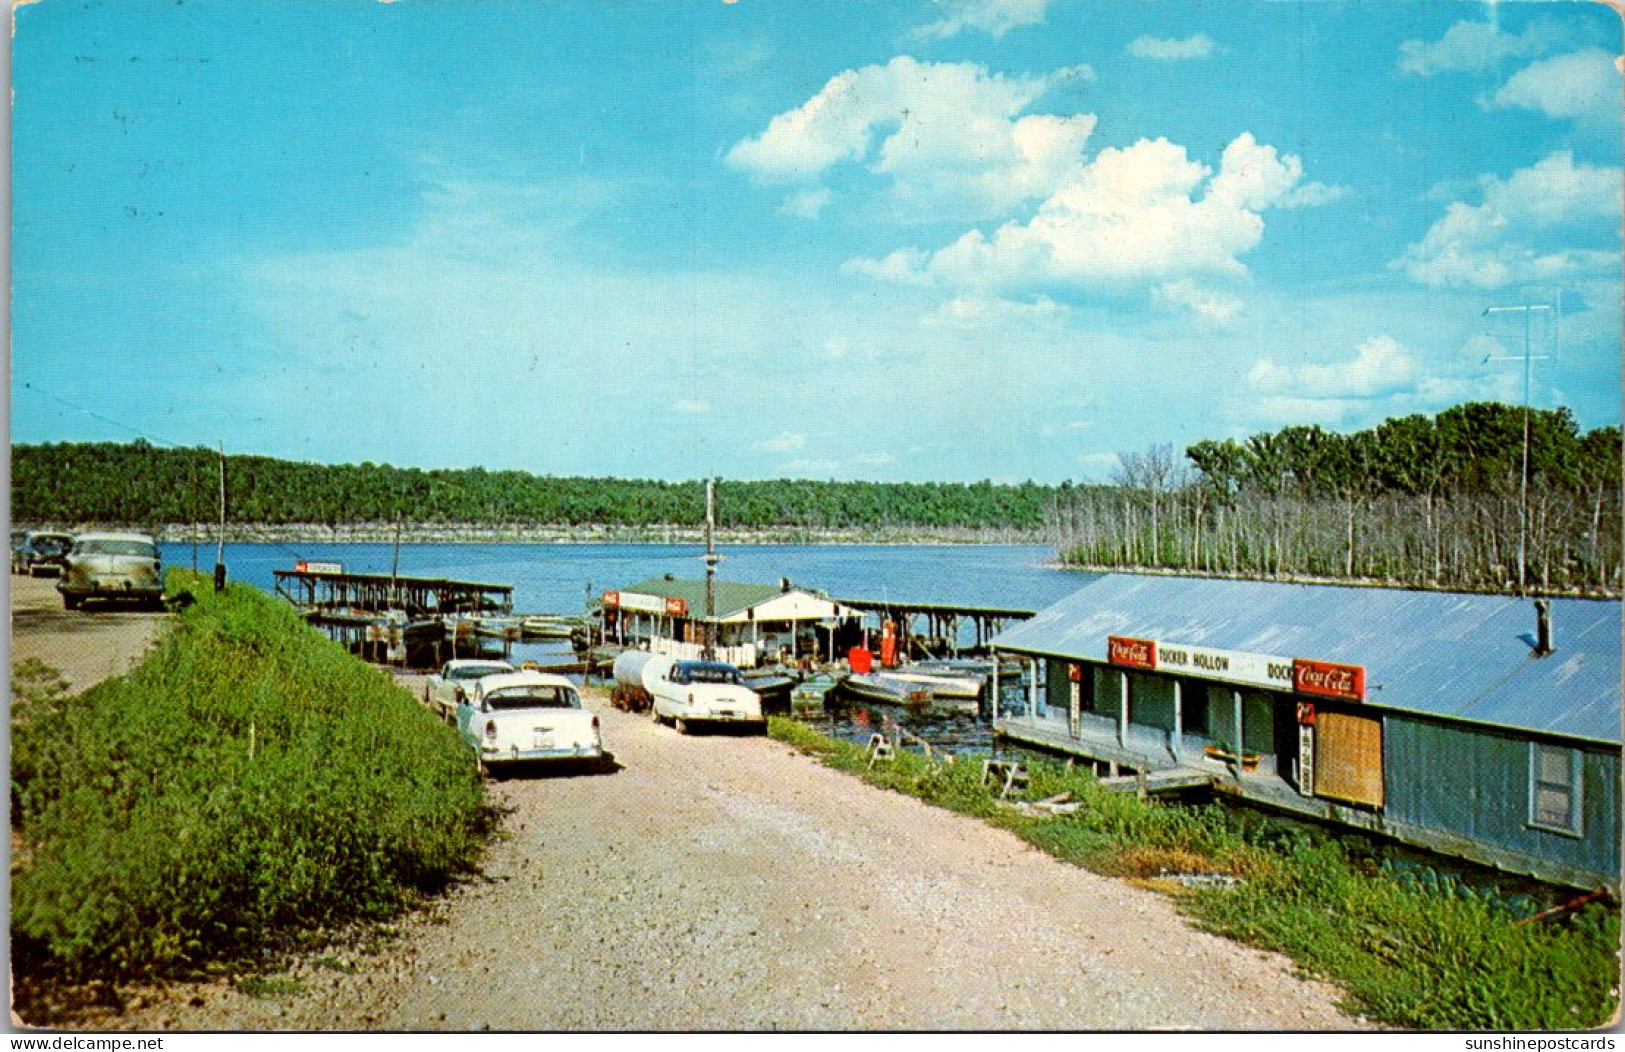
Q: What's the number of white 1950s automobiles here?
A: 3